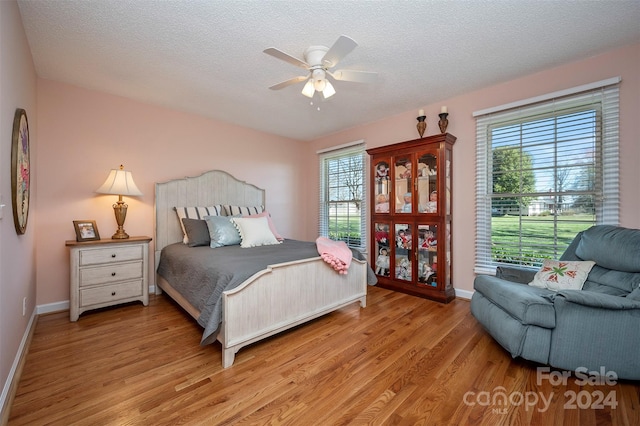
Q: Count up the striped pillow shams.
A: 2